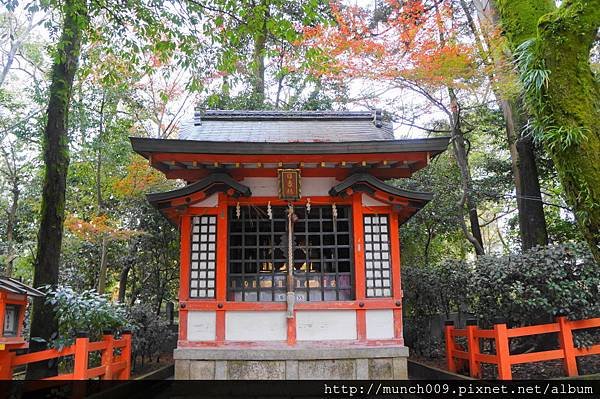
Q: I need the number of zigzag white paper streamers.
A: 4